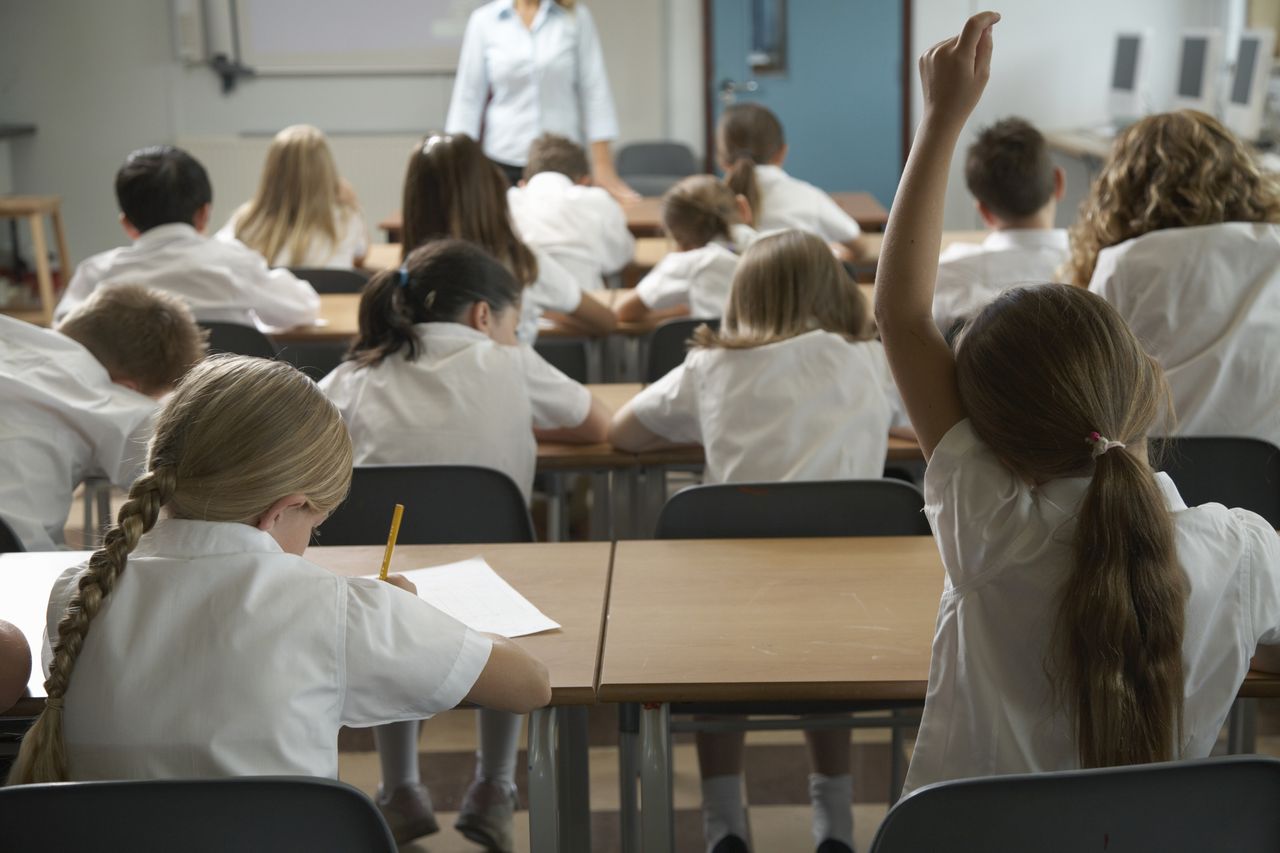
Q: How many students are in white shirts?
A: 13